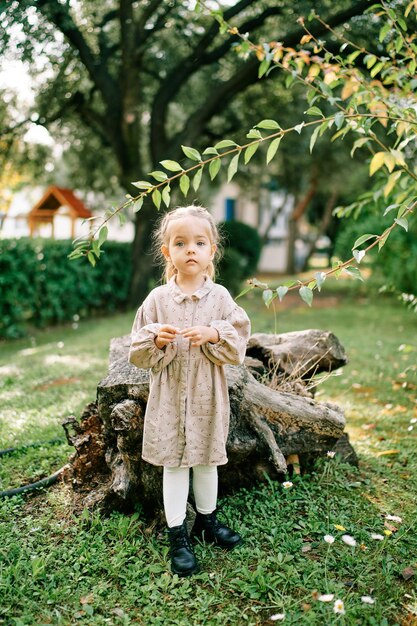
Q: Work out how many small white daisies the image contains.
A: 10